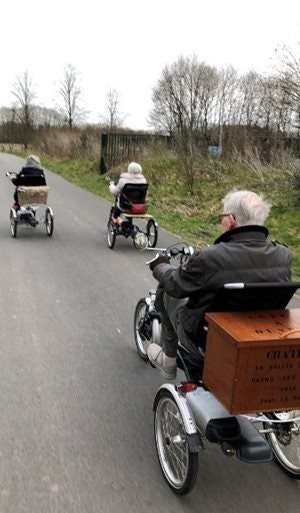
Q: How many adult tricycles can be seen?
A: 3